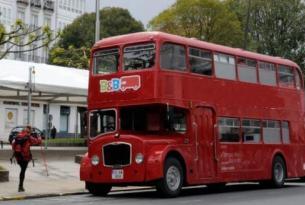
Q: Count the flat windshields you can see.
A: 3